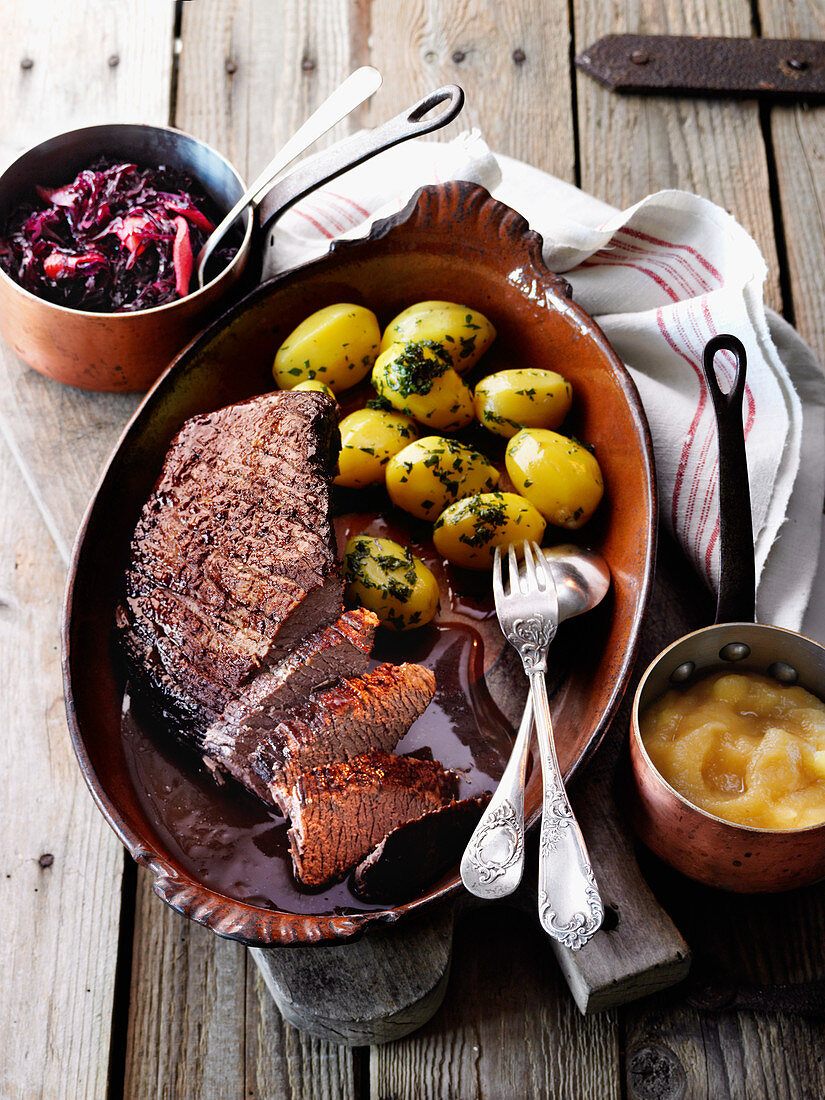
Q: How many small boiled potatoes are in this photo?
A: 10